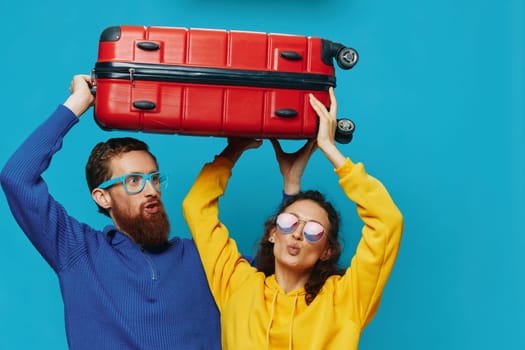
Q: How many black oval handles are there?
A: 4